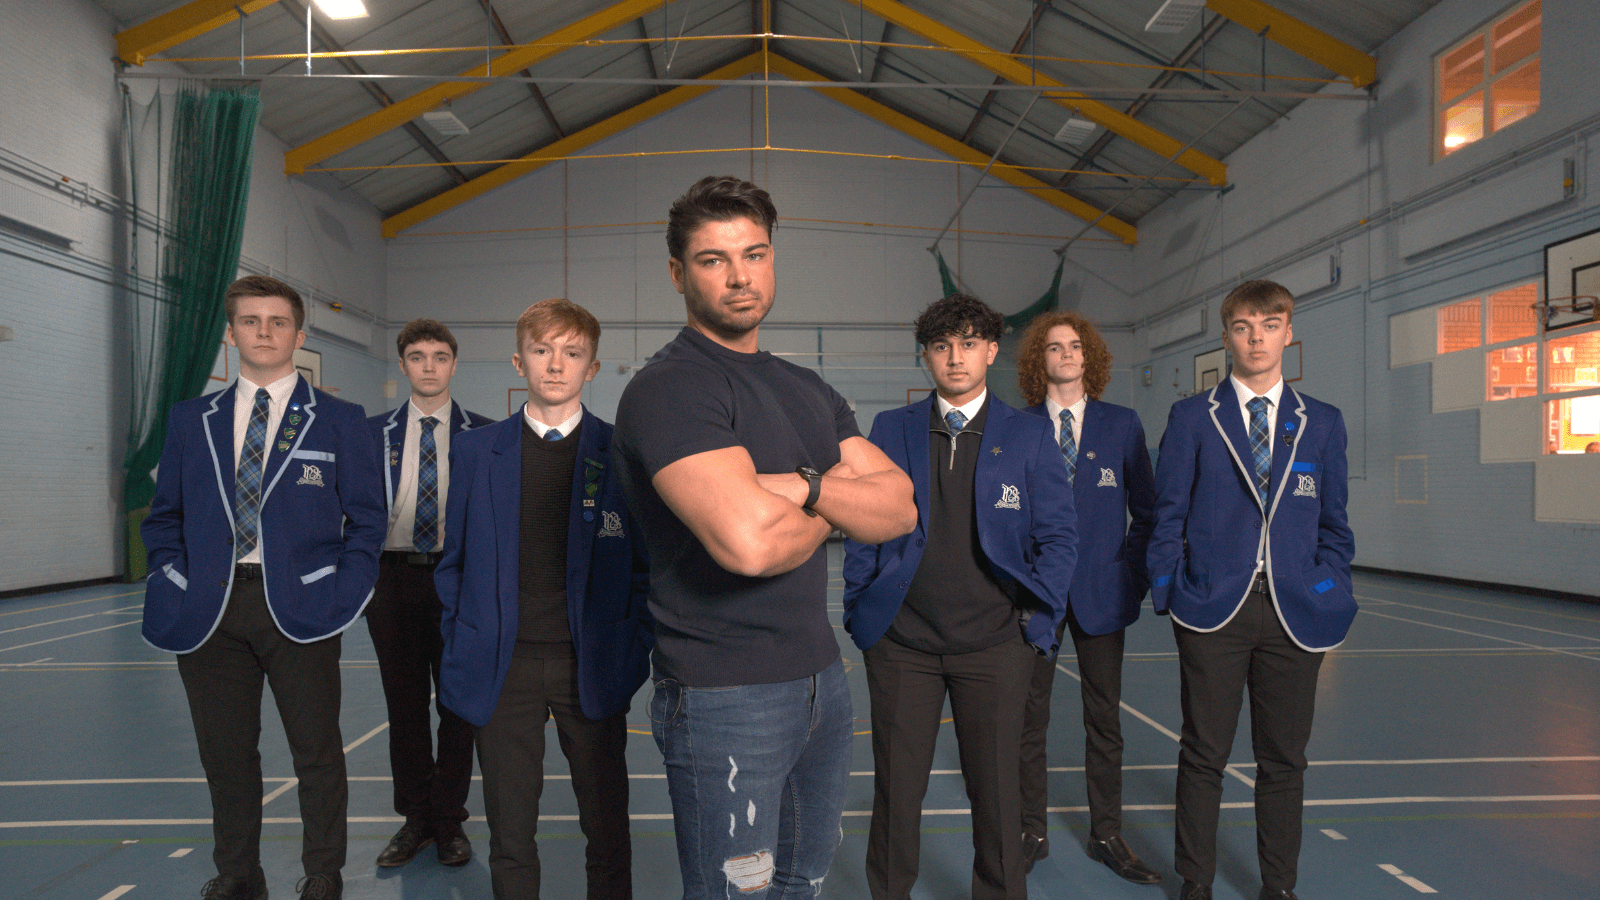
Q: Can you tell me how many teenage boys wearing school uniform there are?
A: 6